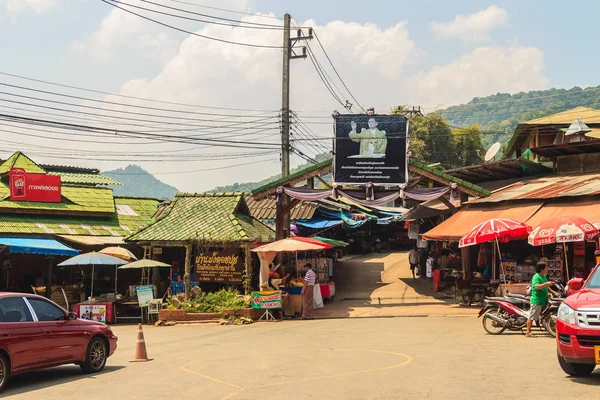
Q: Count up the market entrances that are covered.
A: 1